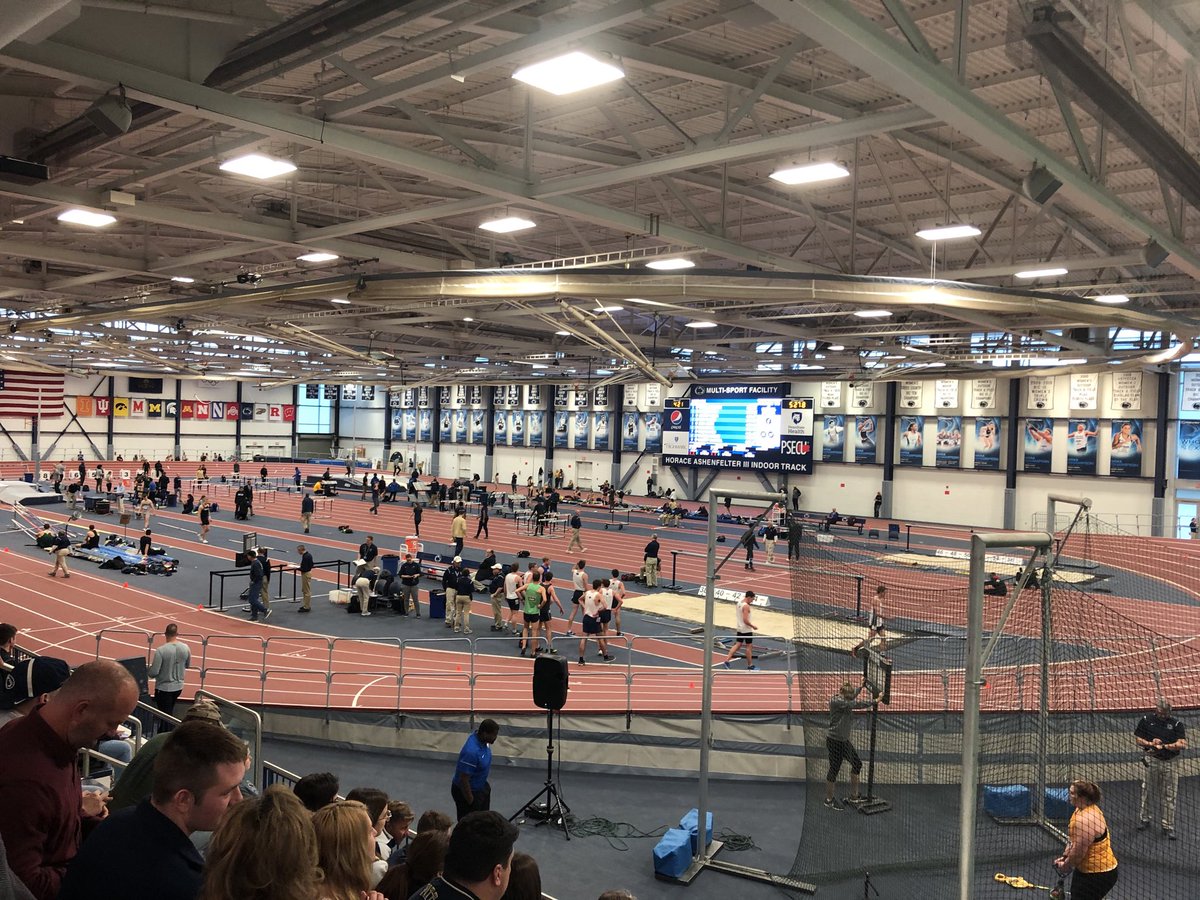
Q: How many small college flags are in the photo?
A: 14